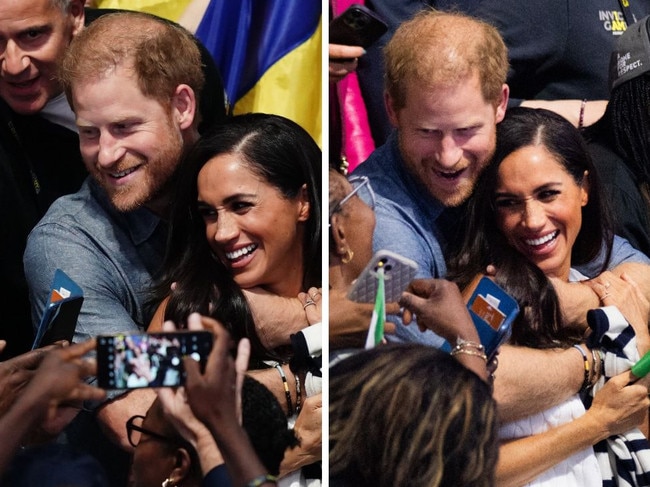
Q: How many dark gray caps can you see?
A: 1